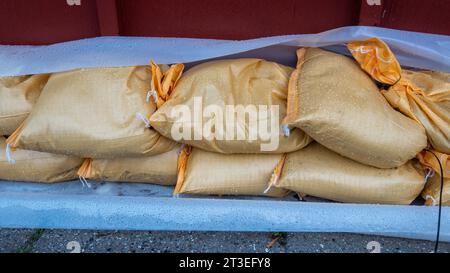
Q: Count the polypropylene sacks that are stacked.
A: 10